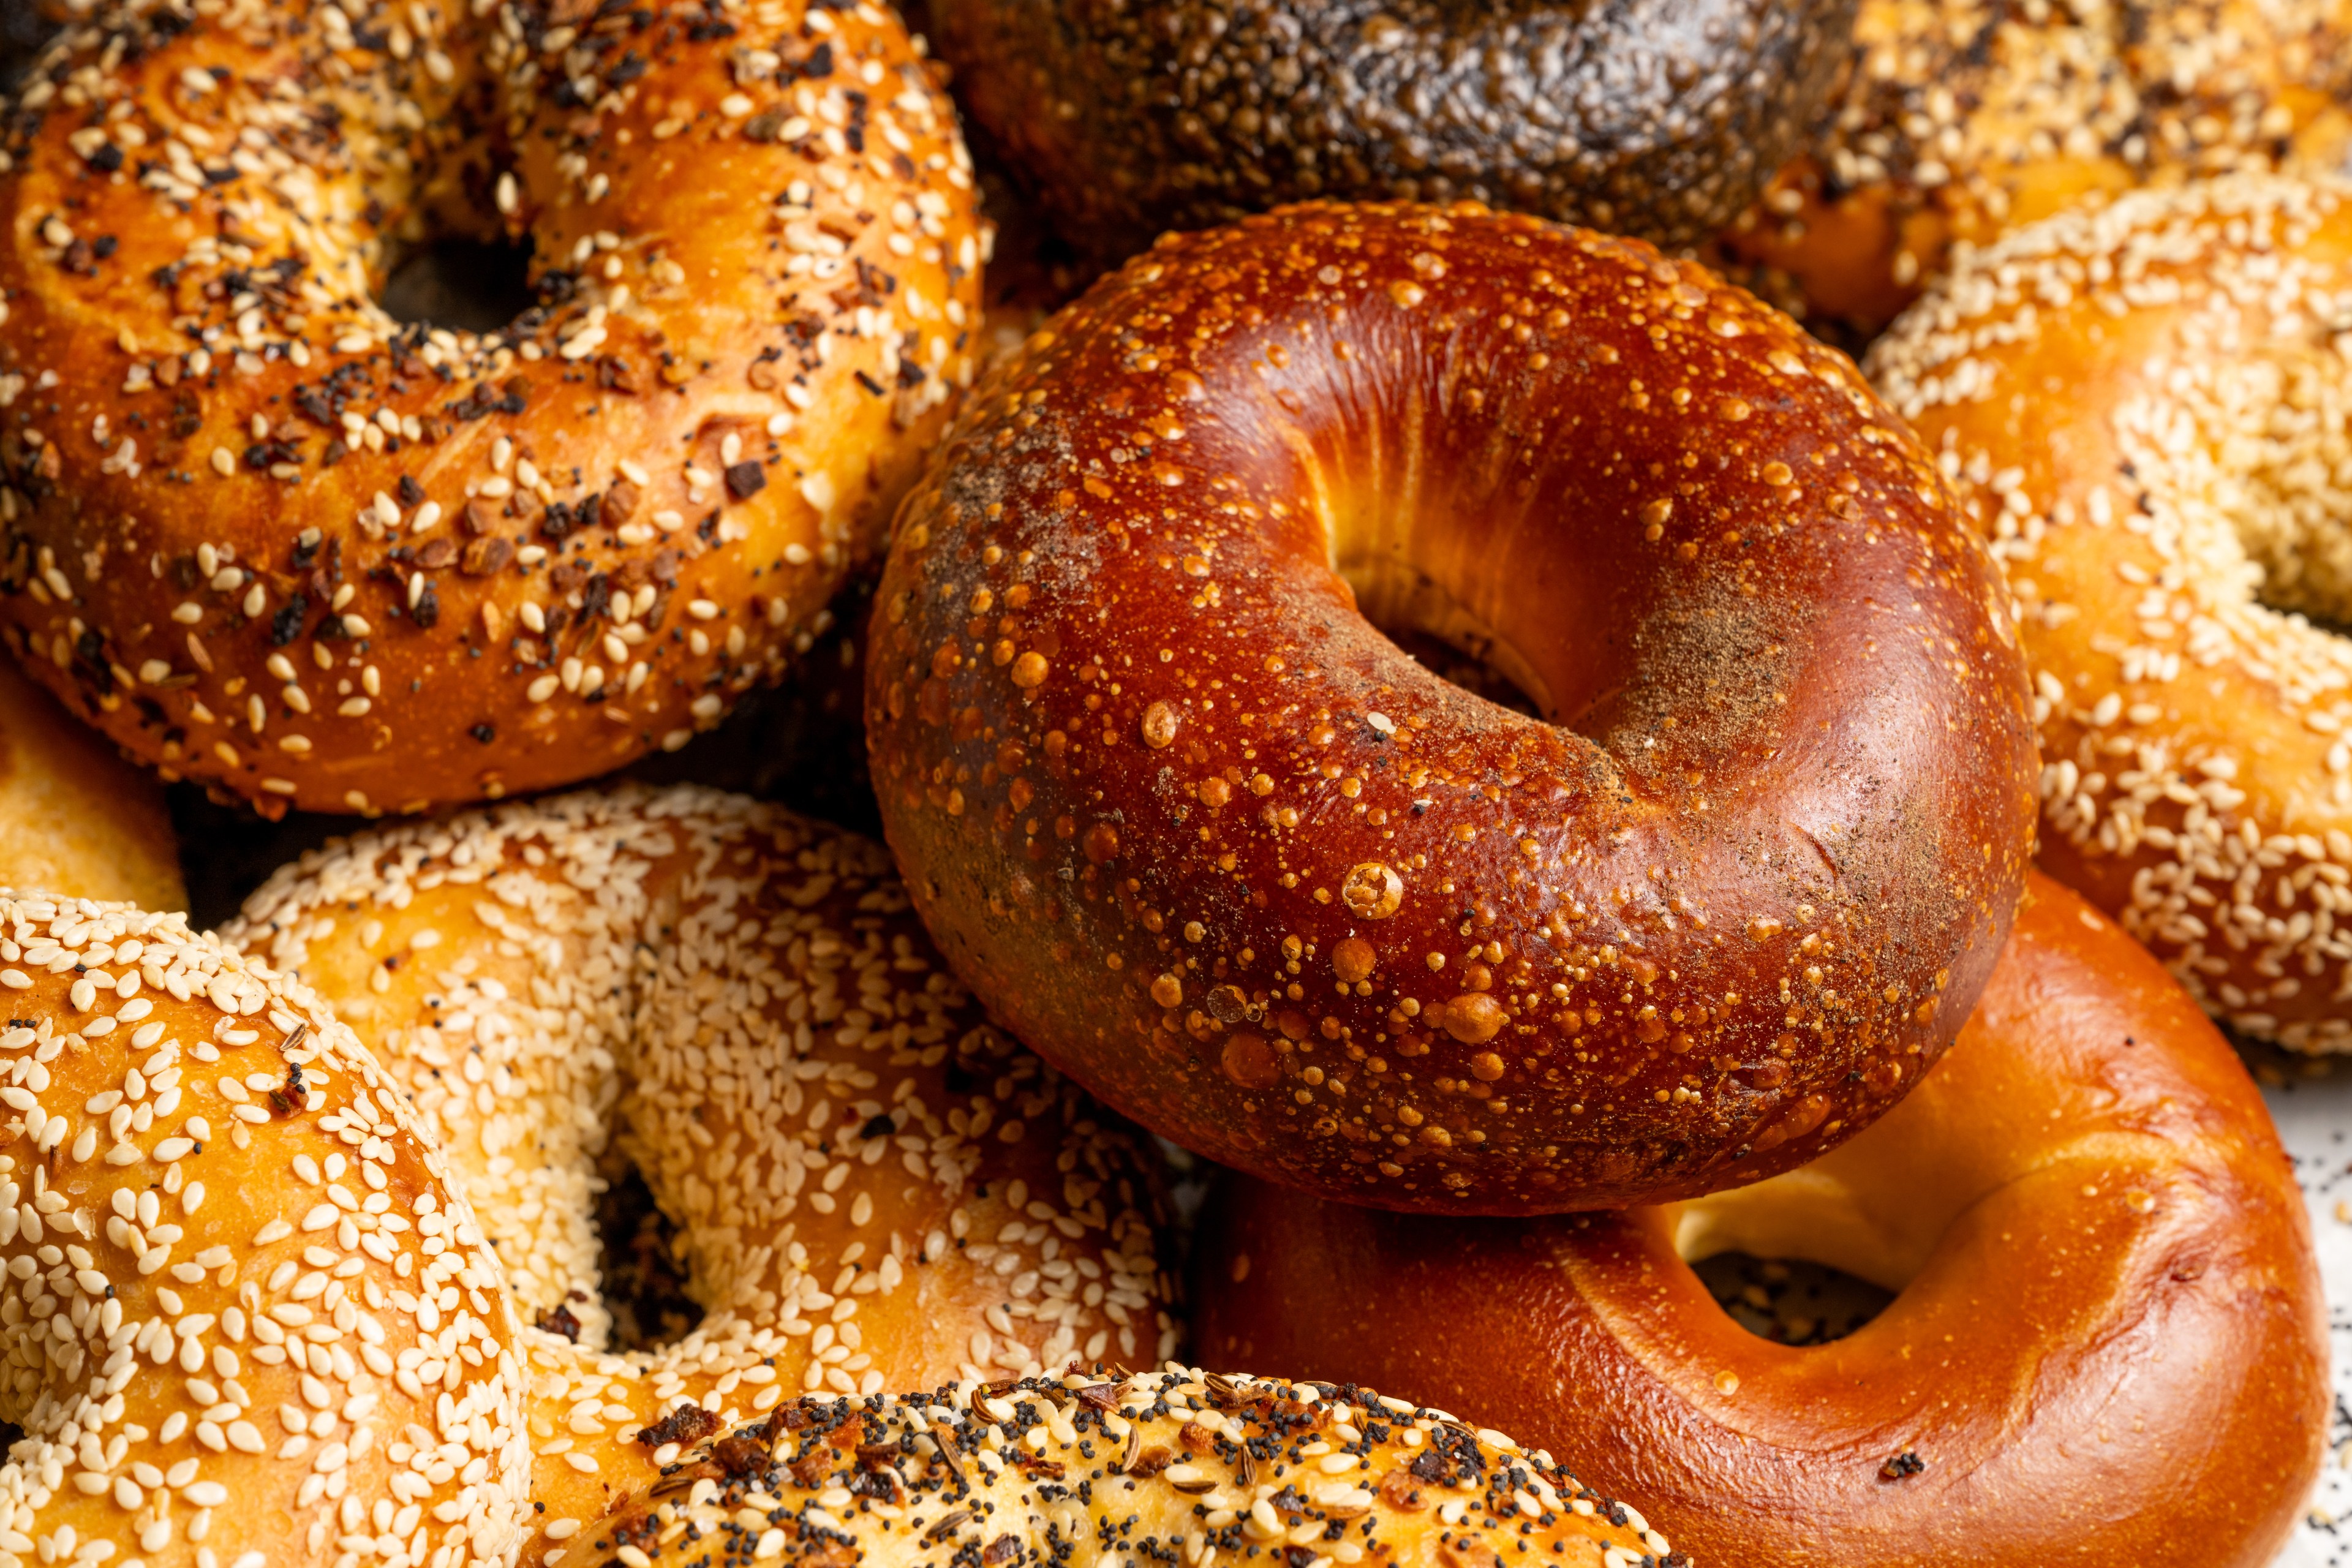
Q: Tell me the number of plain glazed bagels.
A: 2